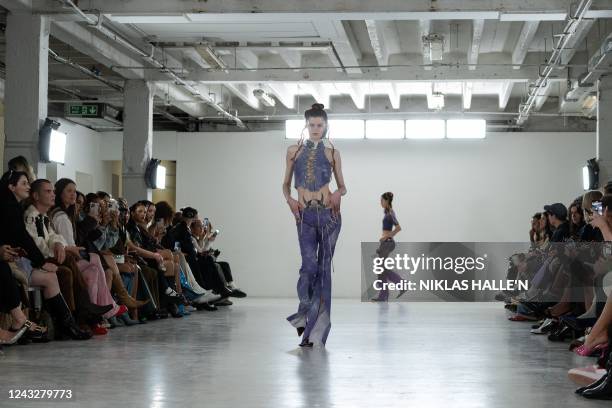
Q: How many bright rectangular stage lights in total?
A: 3